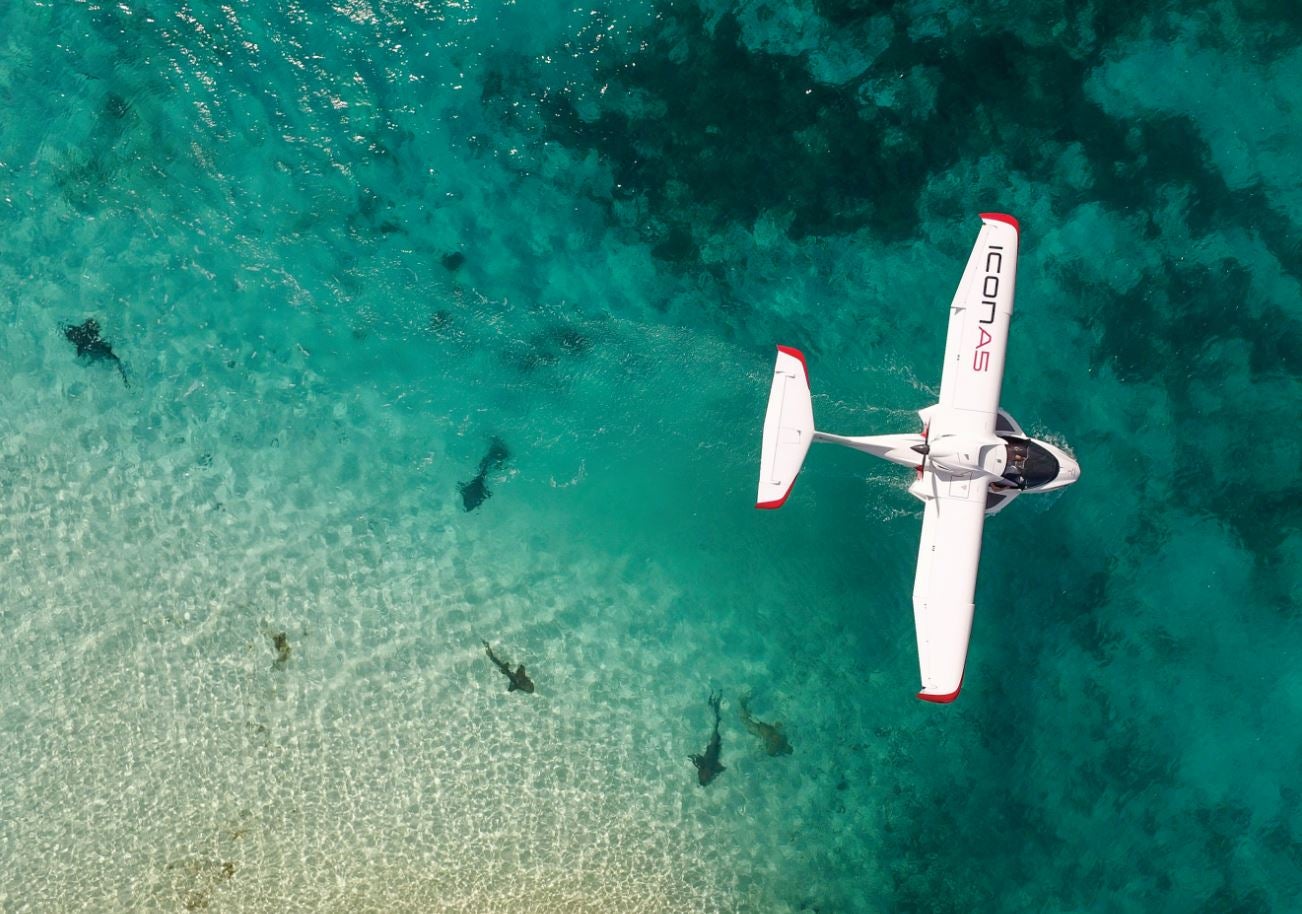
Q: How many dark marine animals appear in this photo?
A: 5